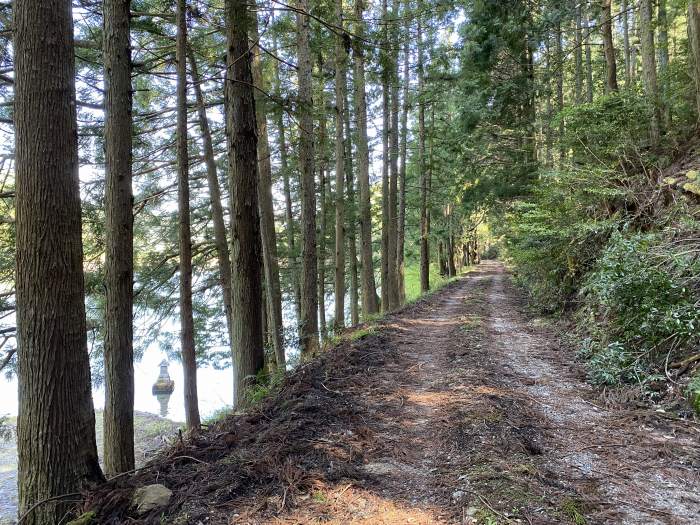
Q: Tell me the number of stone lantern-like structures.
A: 1